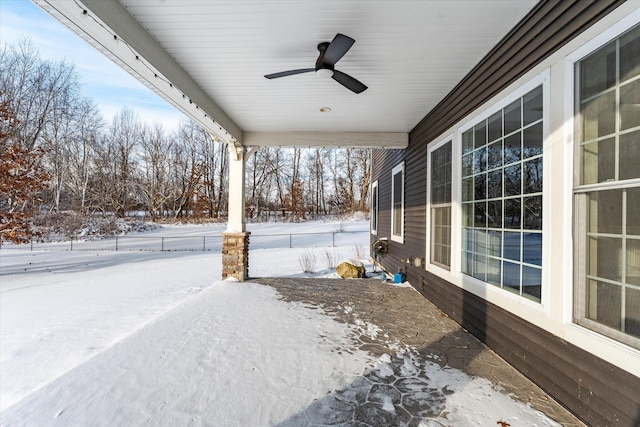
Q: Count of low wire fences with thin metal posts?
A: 1